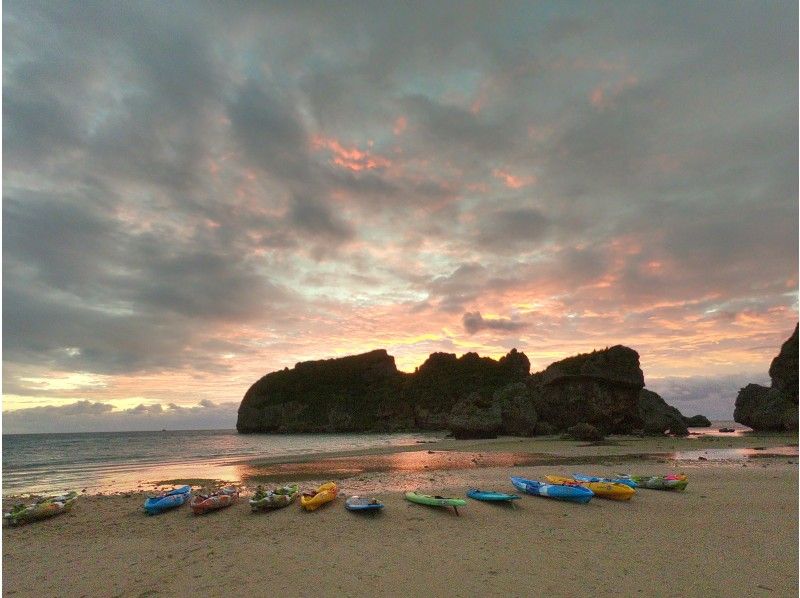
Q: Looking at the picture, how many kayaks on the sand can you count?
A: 12